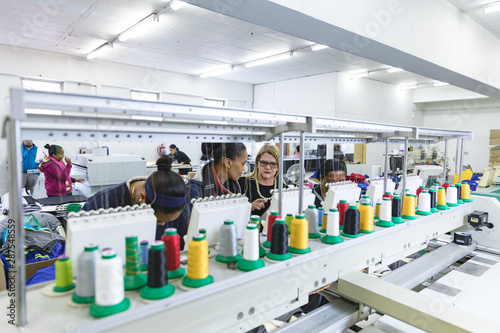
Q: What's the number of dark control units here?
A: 2